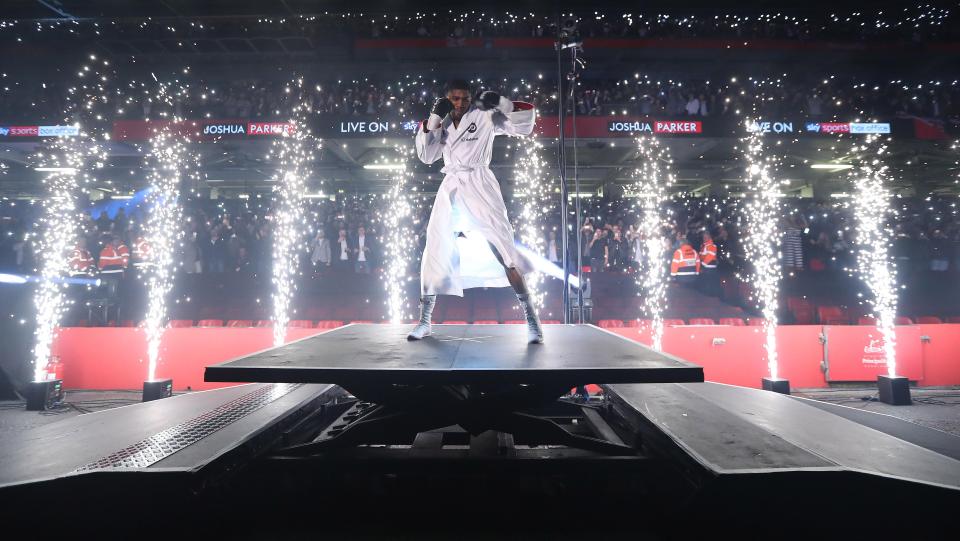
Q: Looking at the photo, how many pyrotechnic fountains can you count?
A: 8